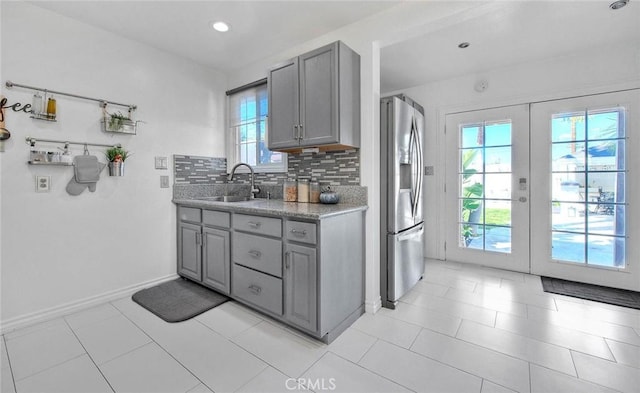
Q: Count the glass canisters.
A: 3